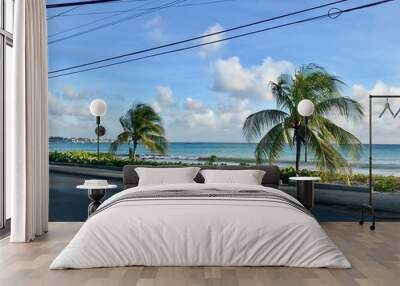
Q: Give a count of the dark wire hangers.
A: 2